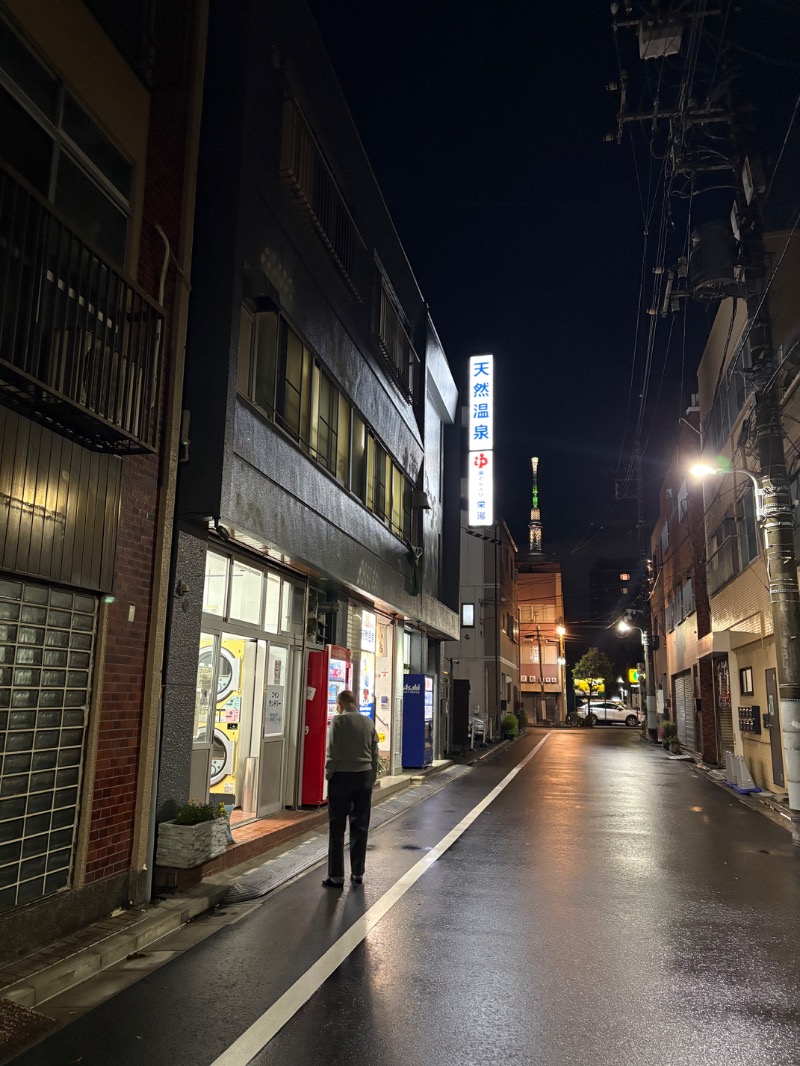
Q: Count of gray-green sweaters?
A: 1